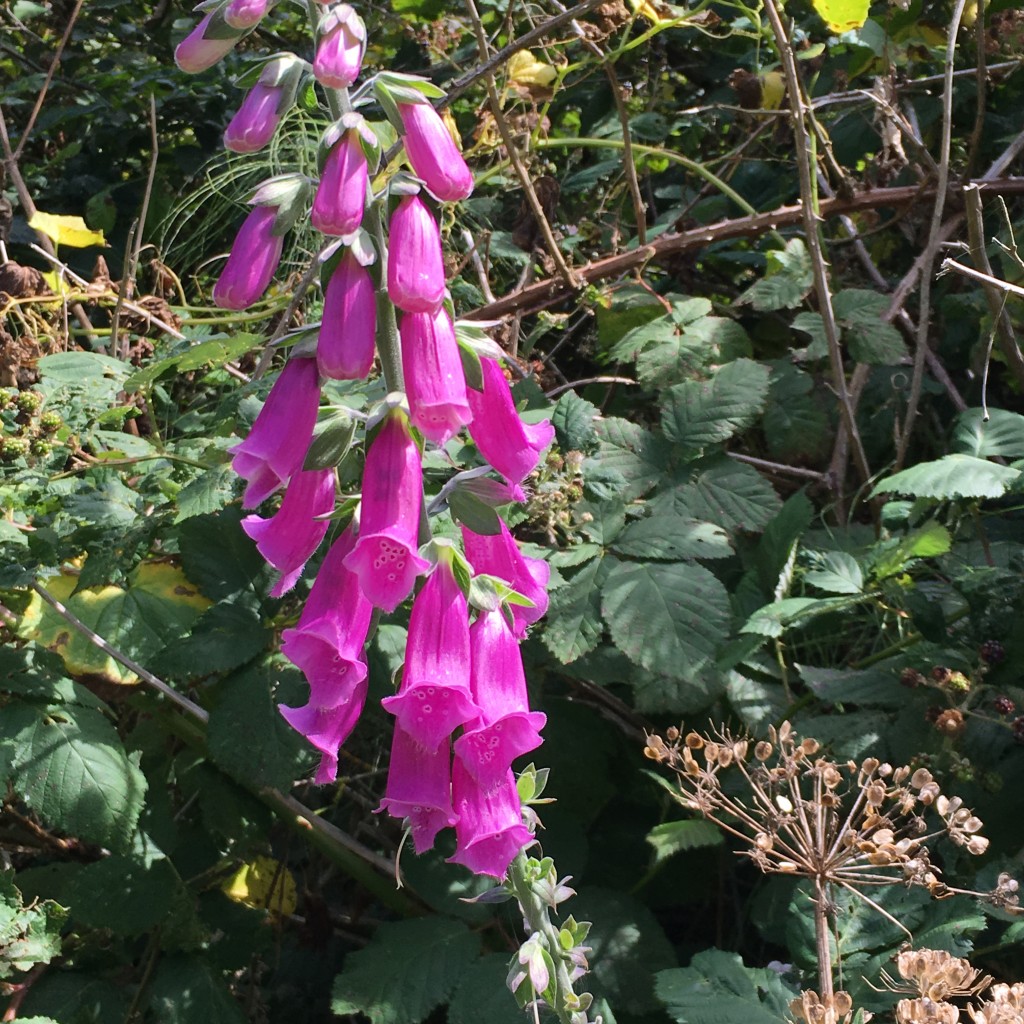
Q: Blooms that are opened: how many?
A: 12